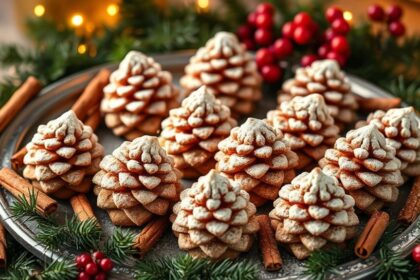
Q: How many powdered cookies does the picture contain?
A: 12